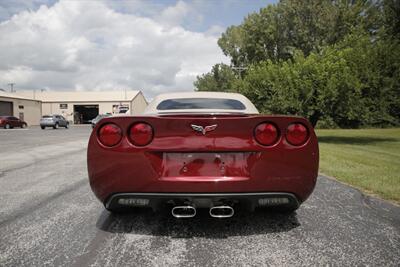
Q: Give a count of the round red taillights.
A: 4